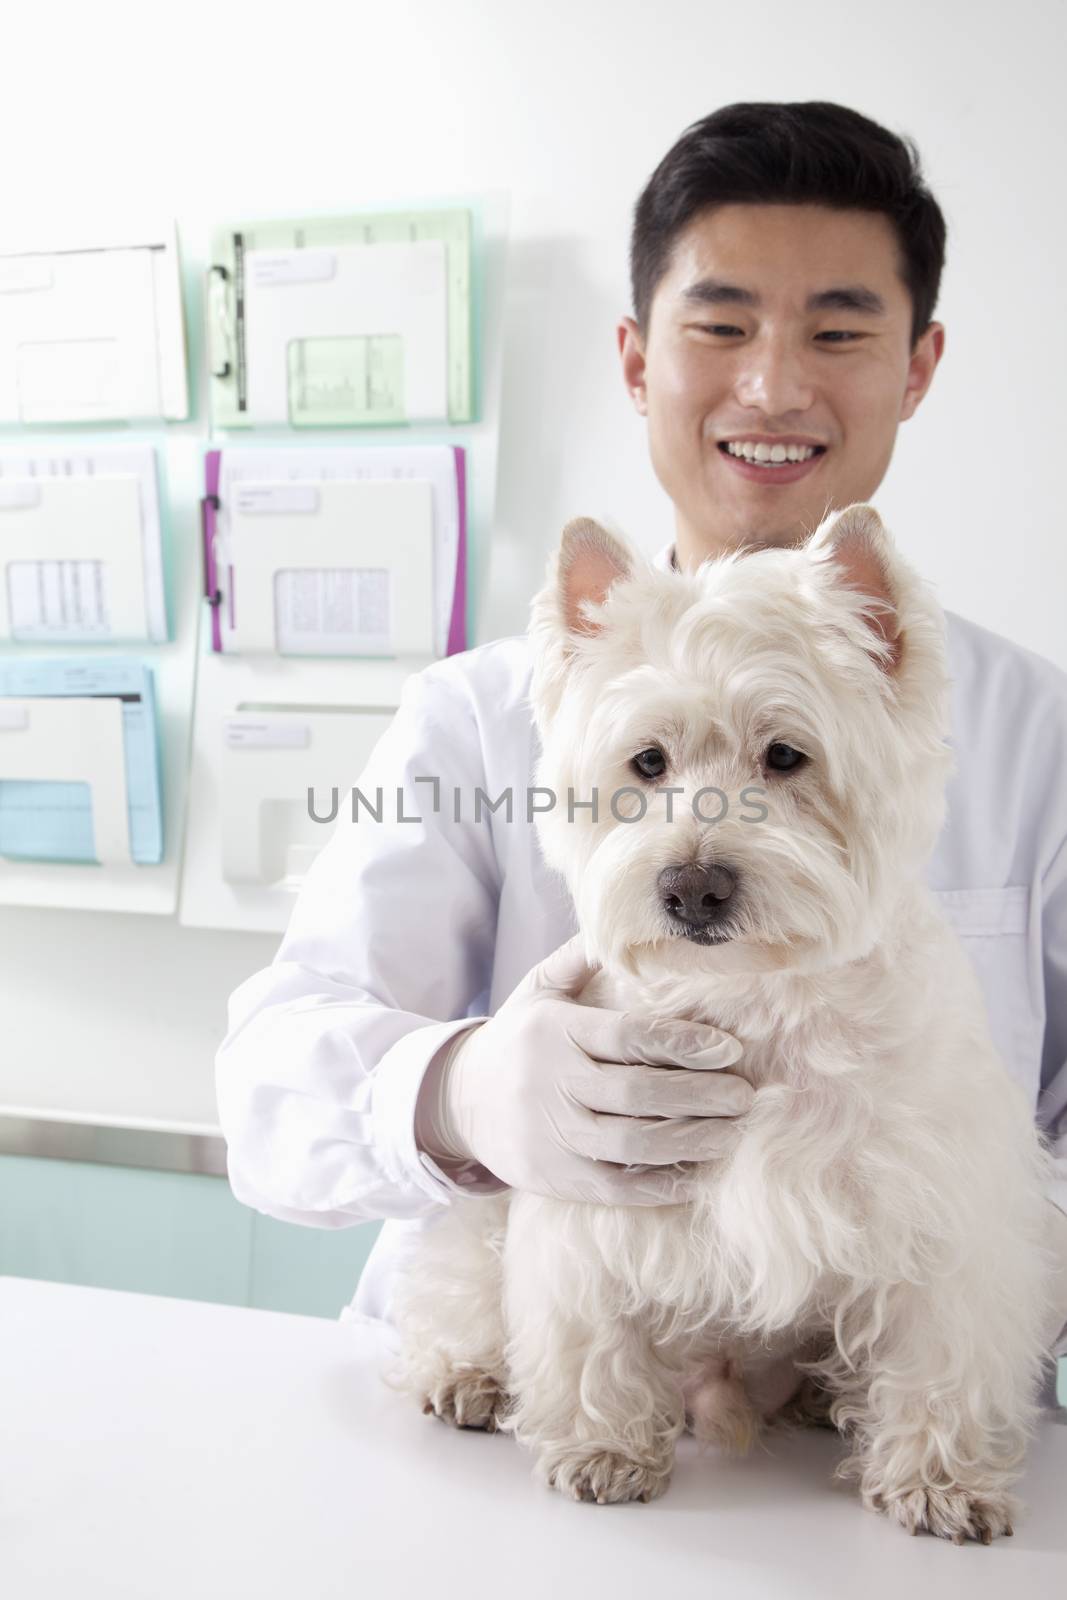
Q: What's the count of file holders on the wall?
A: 6